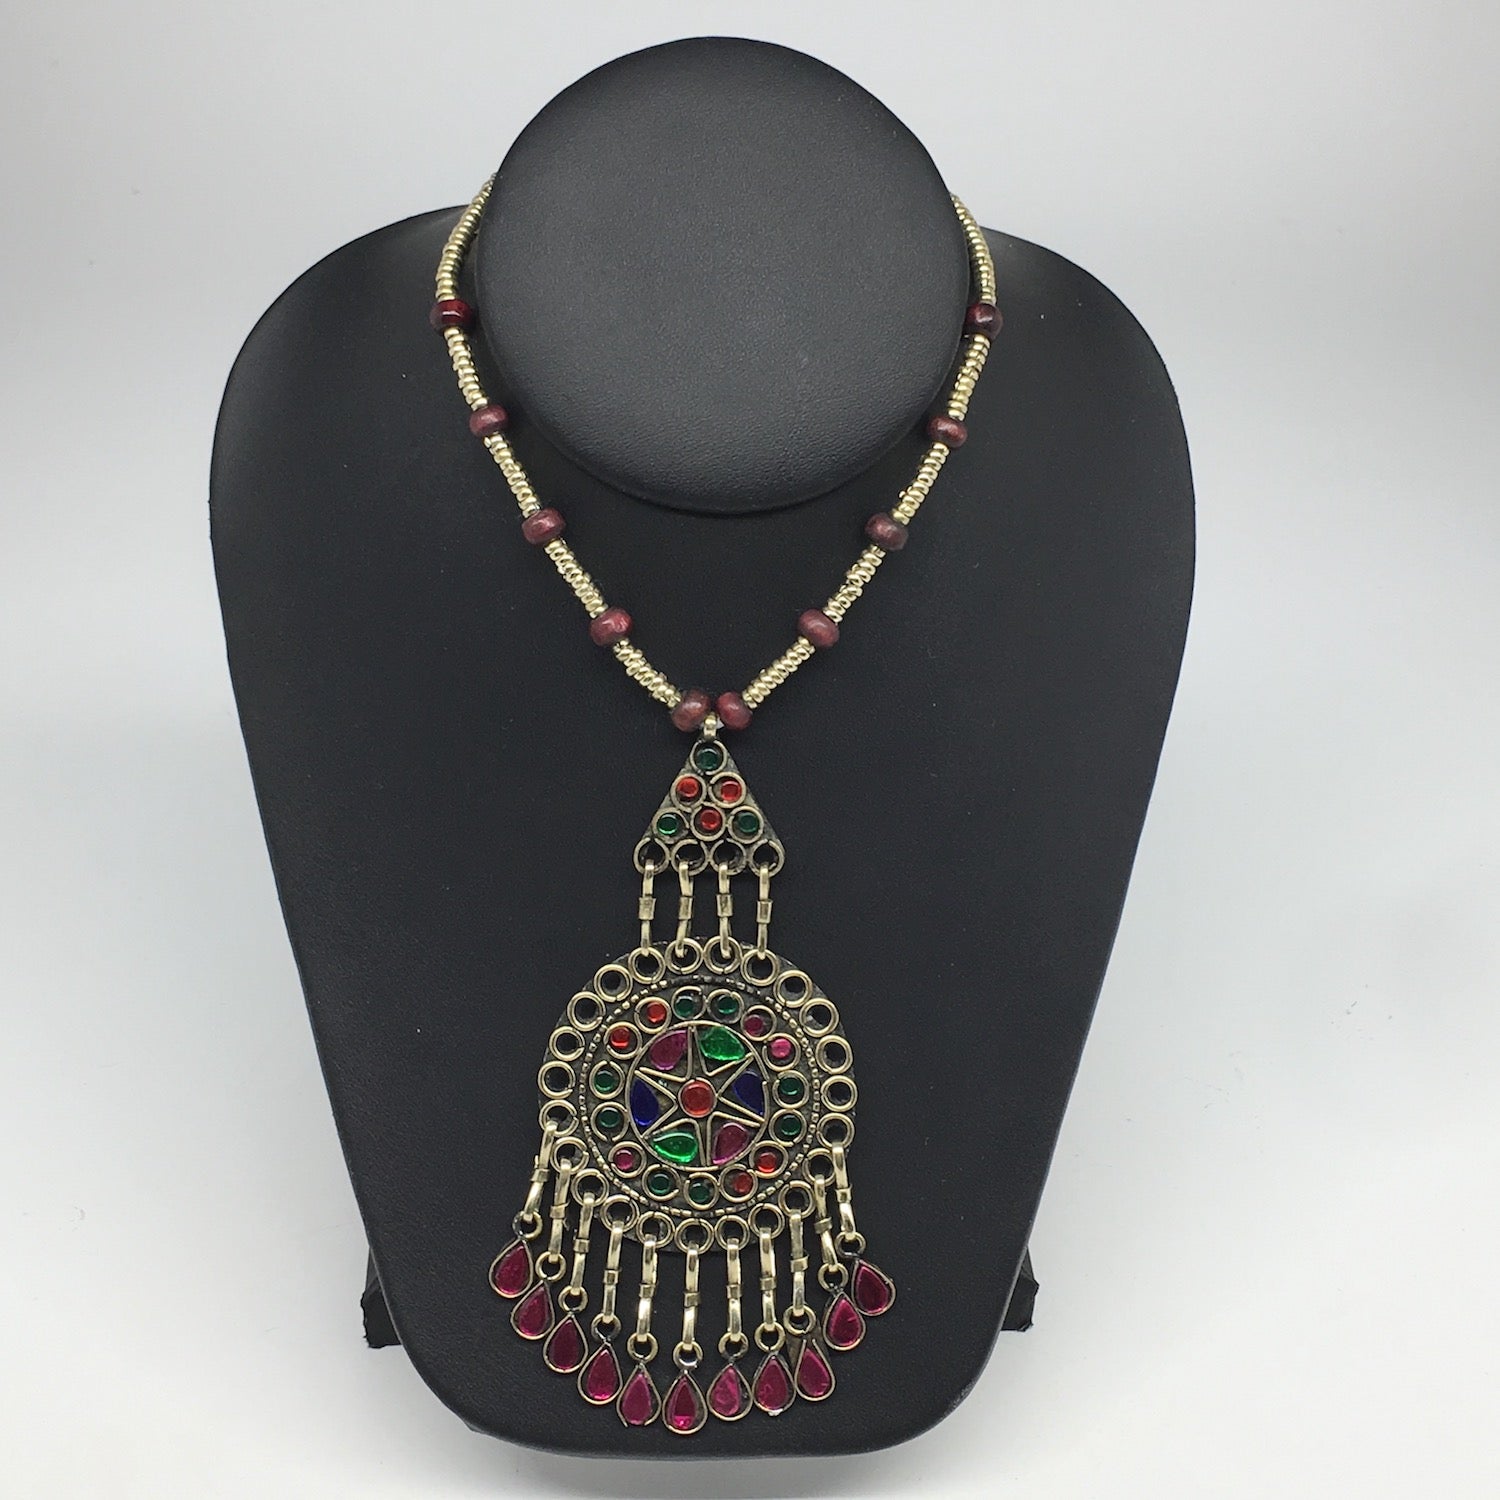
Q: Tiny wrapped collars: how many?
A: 15